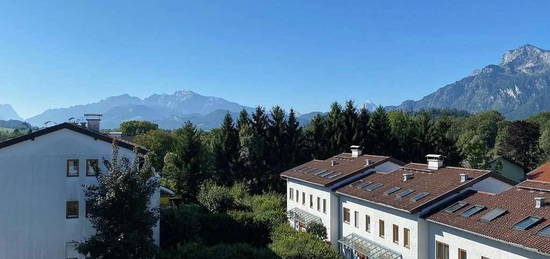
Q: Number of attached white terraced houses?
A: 3